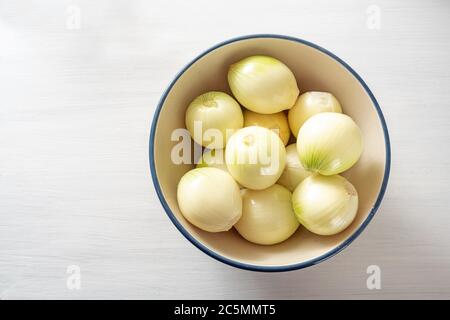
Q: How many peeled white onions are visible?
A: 11